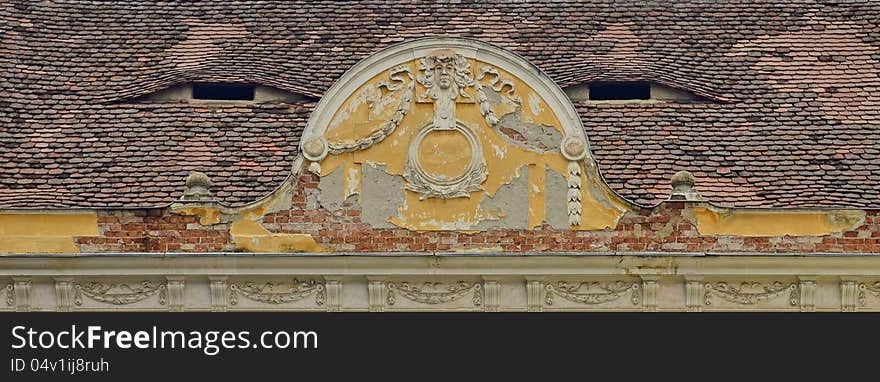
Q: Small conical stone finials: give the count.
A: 2